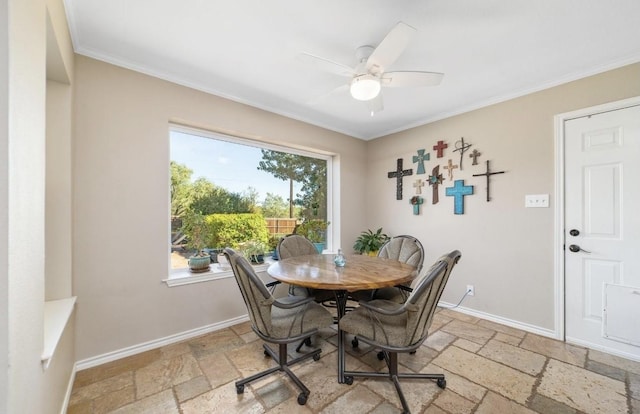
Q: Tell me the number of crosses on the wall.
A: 11